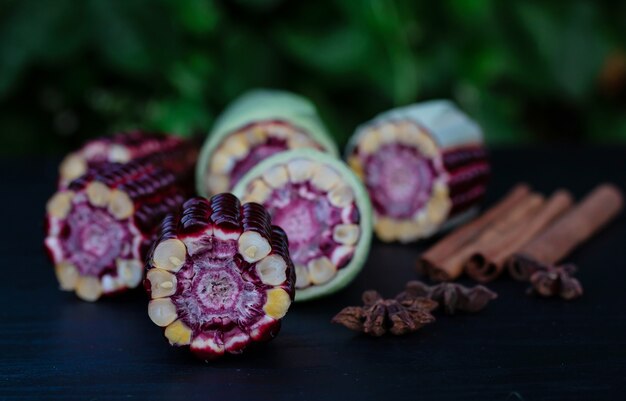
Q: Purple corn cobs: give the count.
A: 6